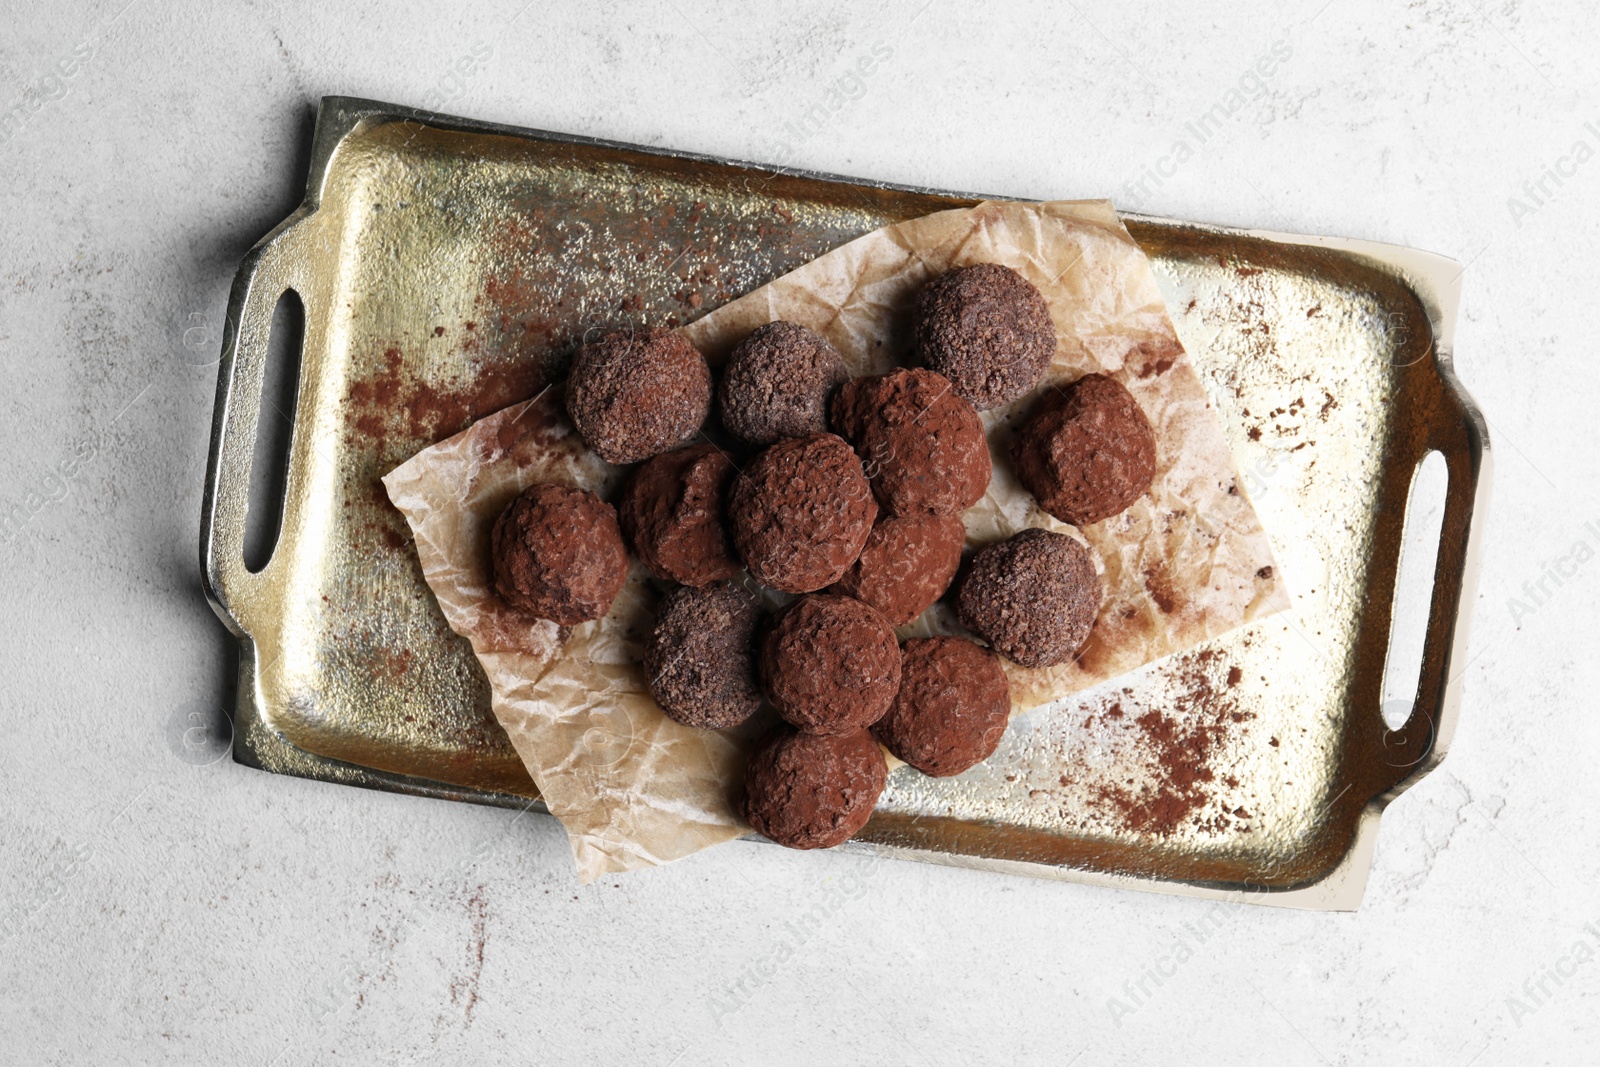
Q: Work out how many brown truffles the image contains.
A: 14